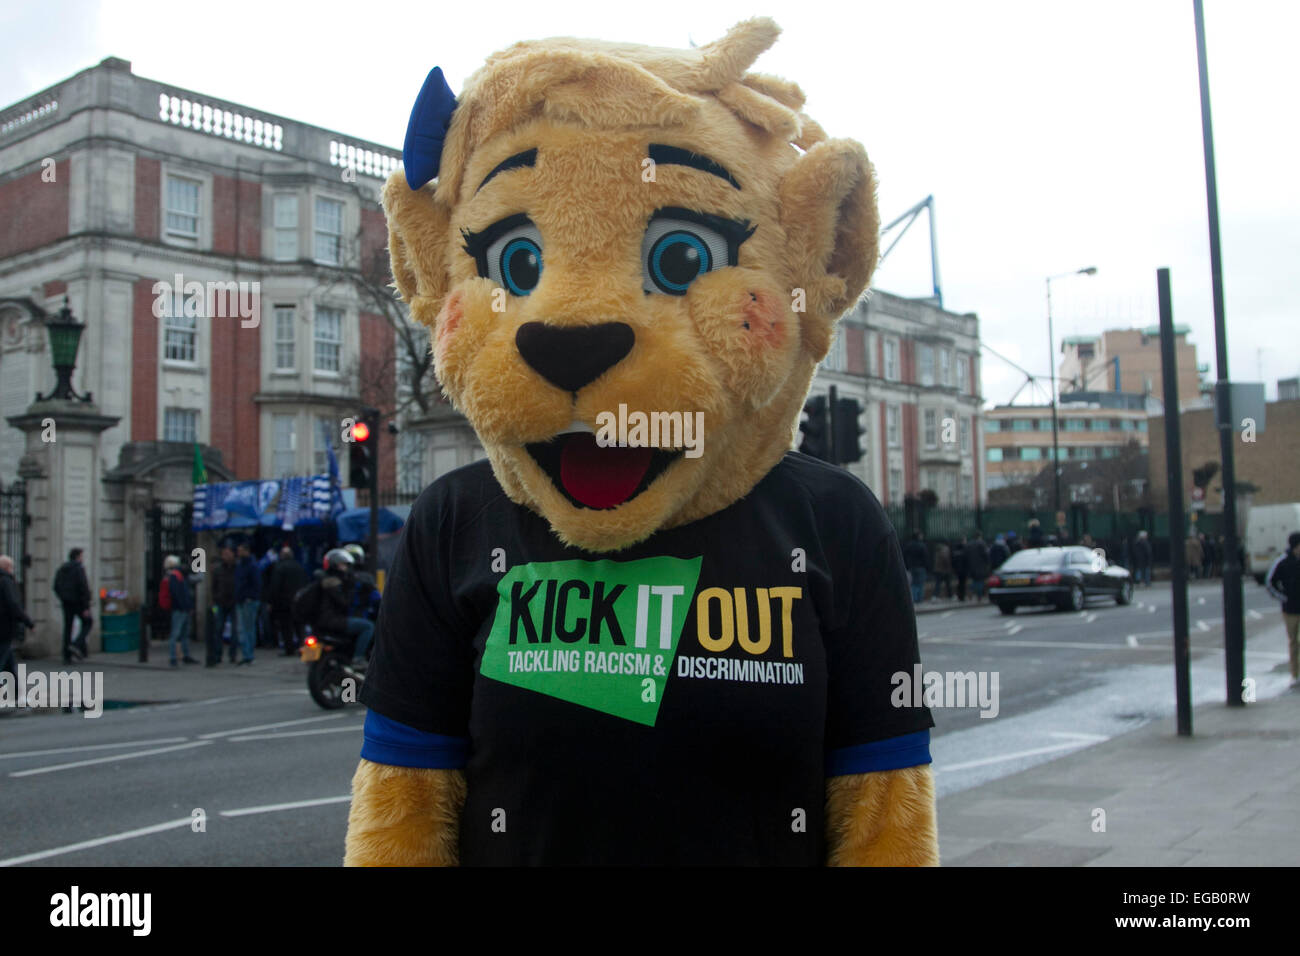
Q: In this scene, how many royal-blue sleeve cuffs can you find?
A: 2